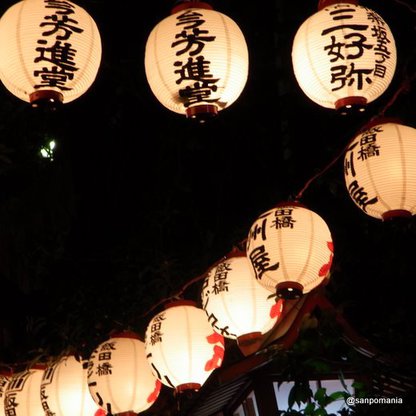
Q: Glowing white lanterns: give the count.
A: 11